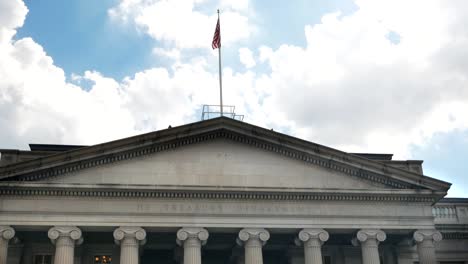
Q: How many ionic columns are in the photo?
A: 8